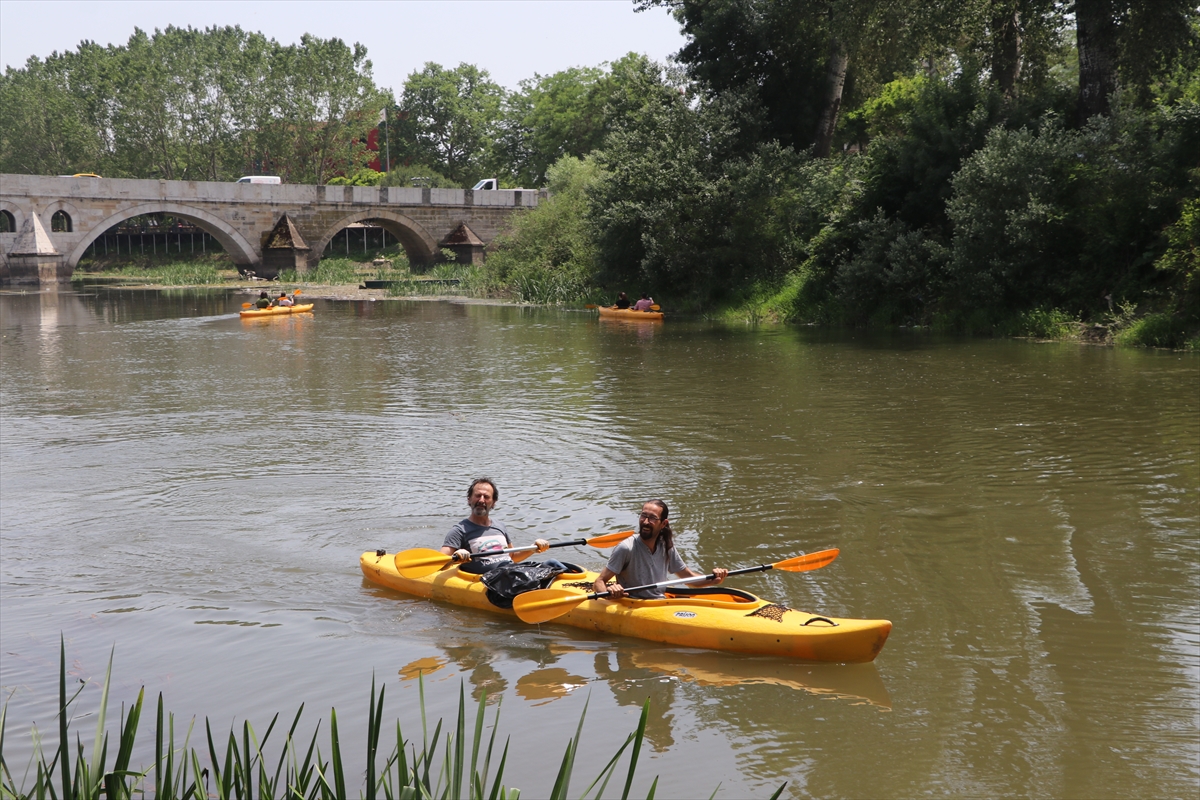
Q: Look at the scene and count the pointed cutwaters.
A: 3